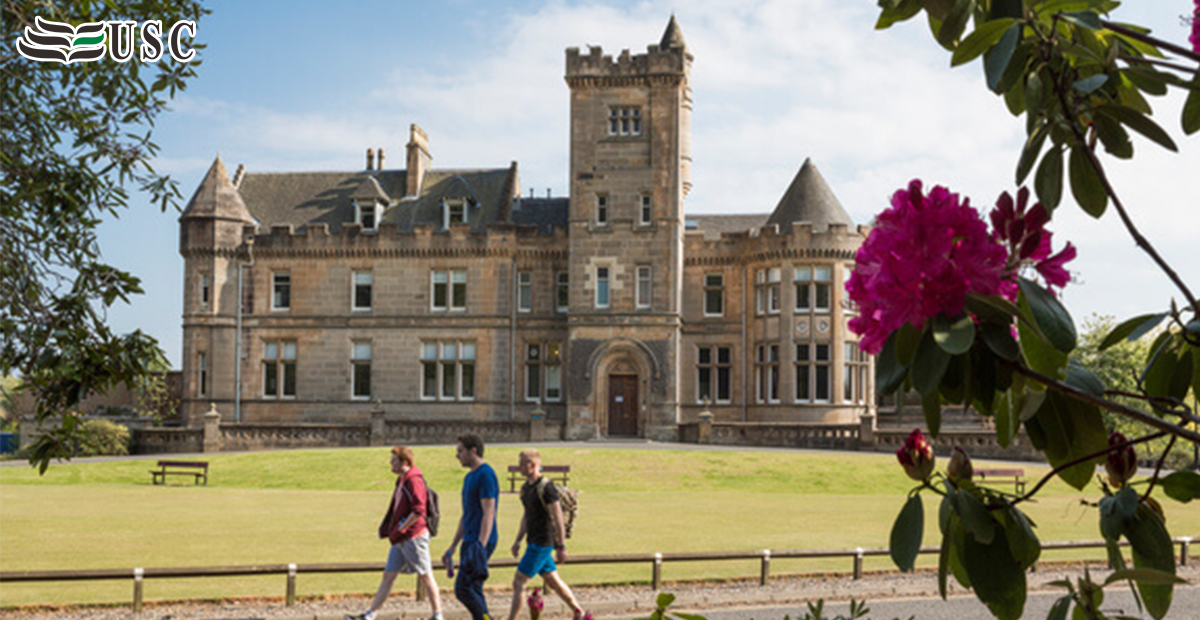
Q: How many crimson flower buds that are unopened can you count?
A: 3